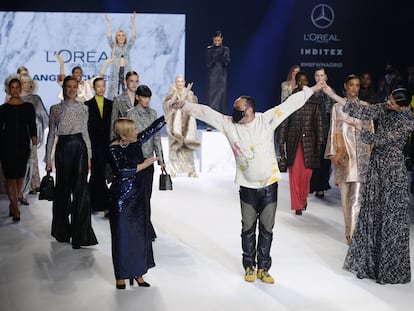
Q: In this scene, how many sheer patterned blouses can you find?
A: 1